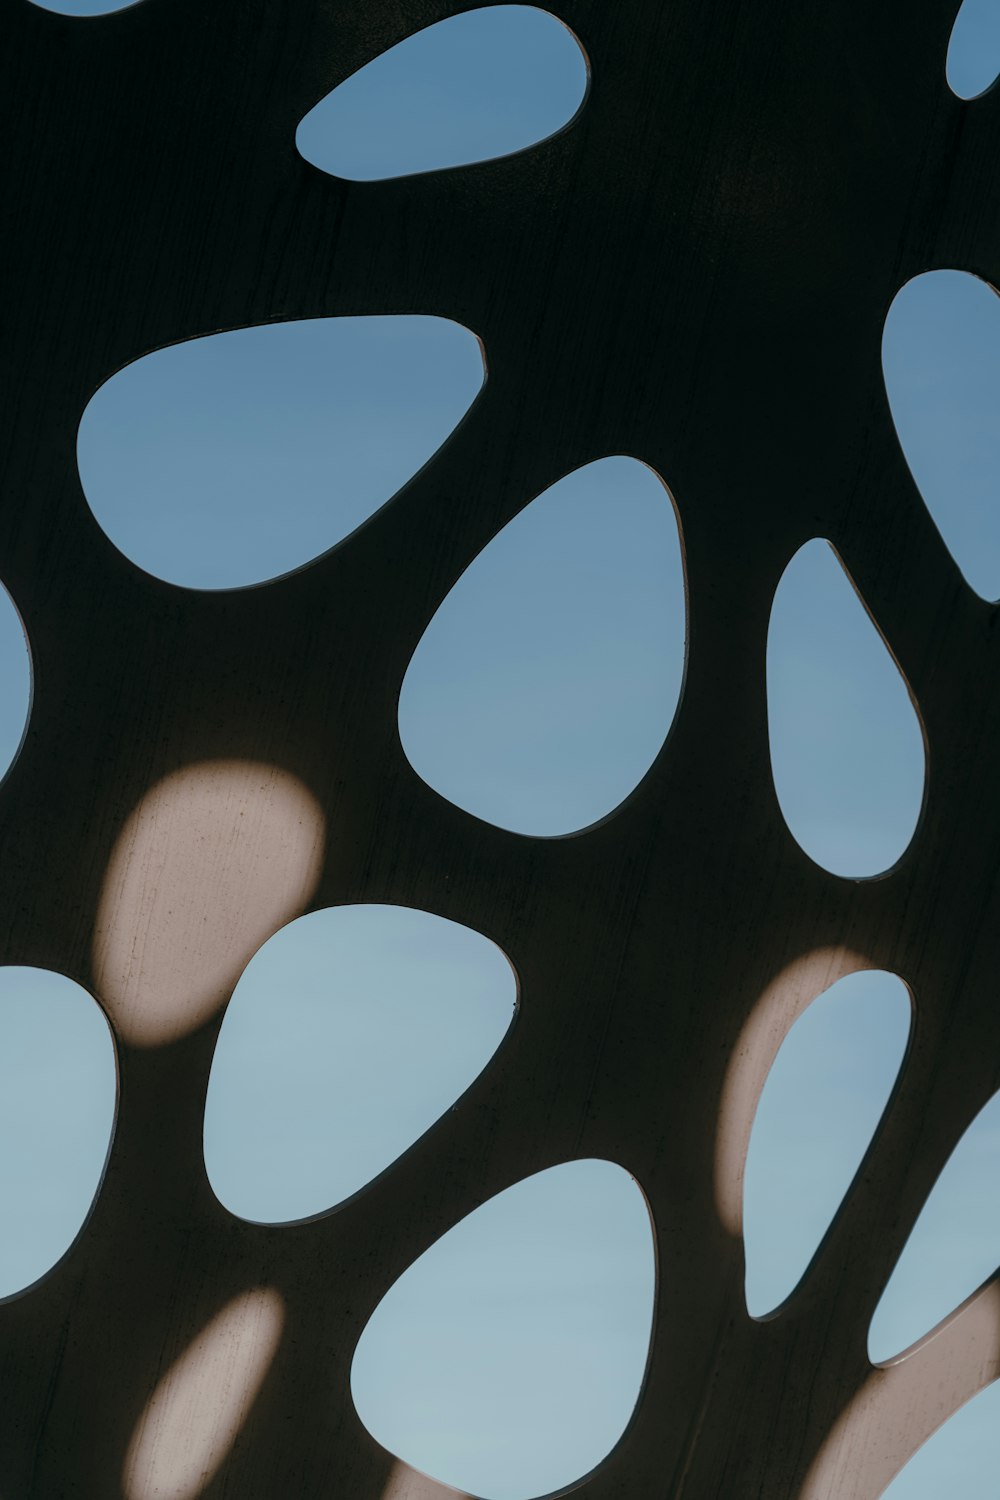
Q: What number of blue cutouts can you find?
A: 14